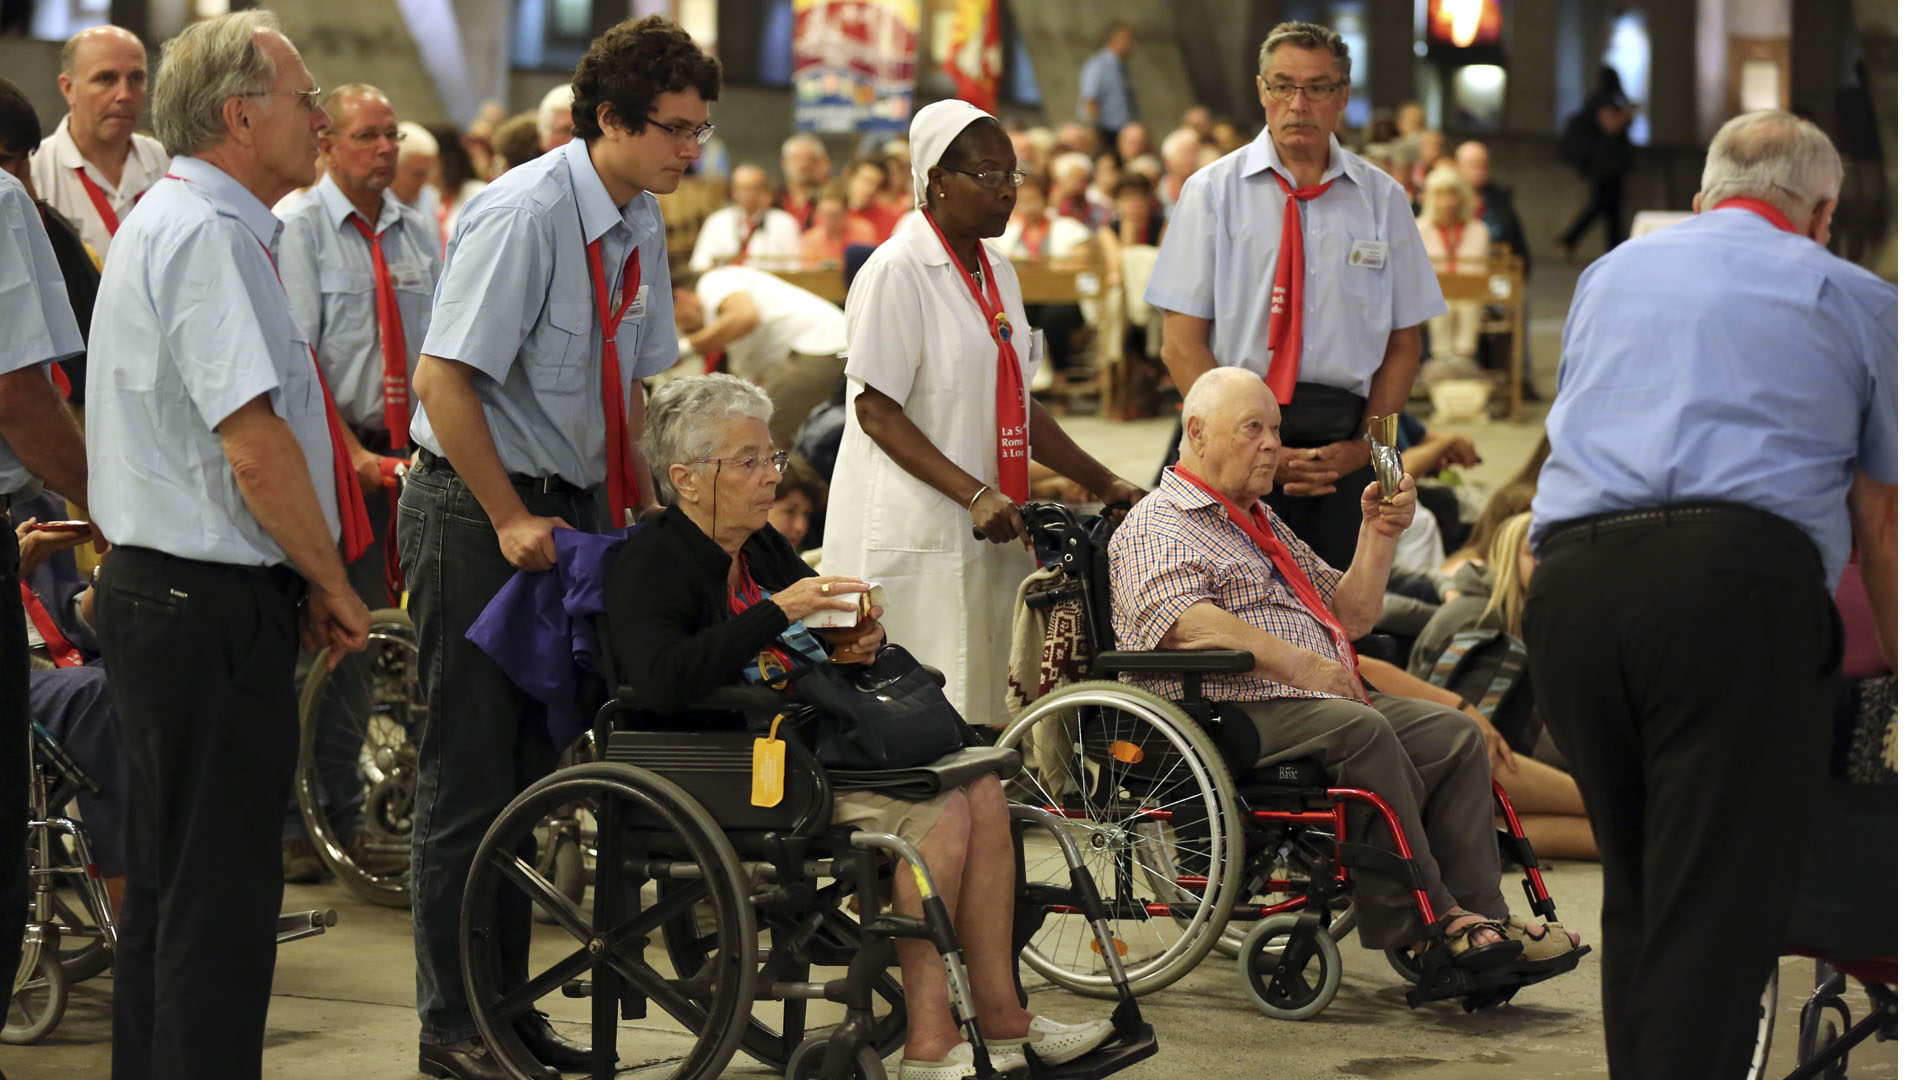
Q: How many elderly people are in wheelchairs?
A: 2